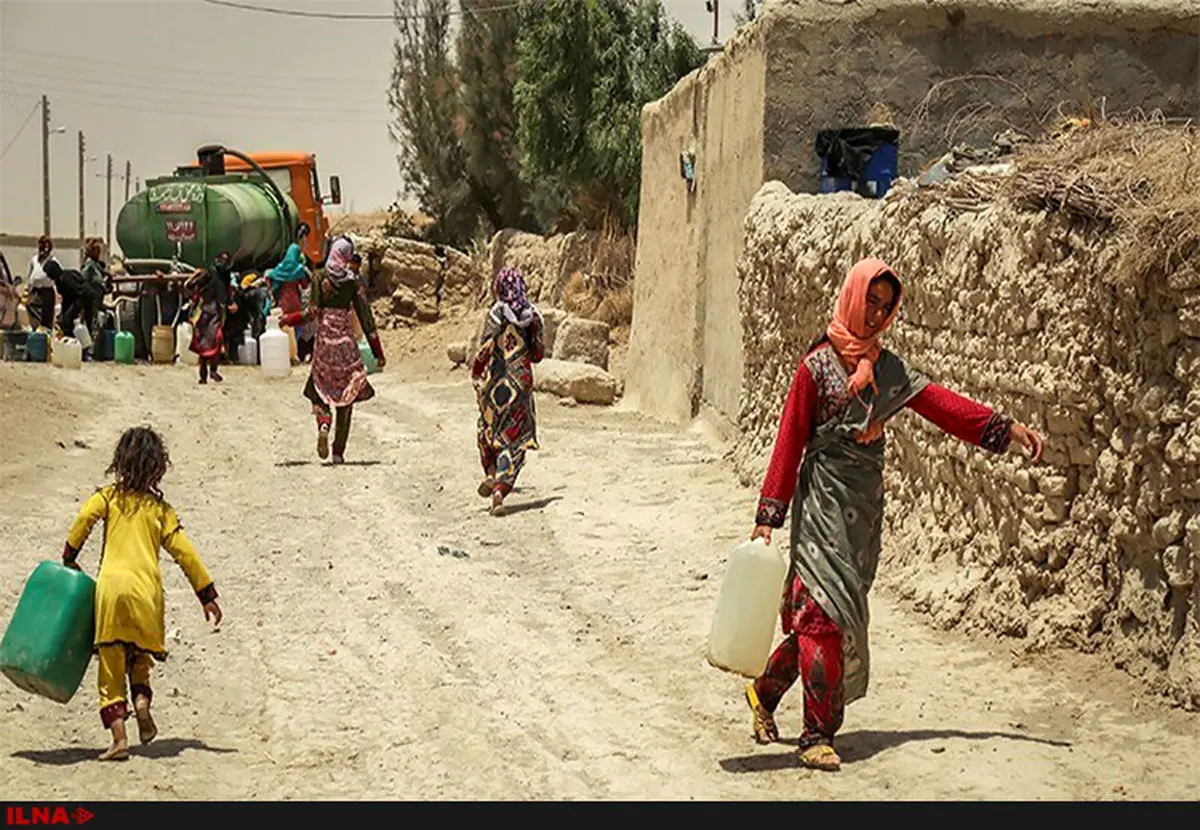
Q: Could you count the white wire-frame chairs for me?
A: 0